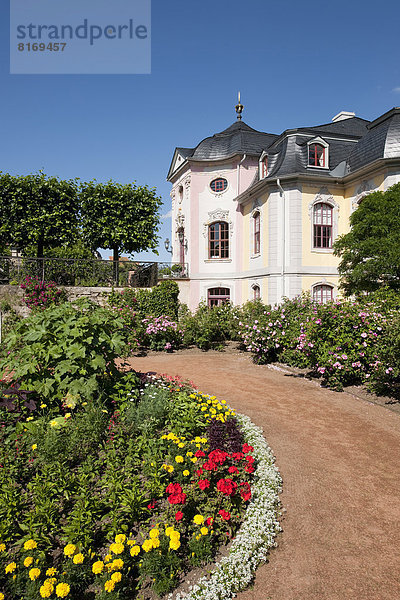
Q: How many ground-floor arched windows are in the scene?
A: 3